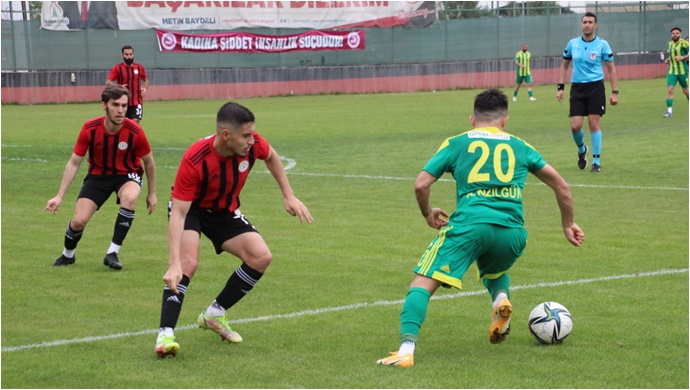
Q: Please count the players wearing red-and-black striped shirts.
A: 3